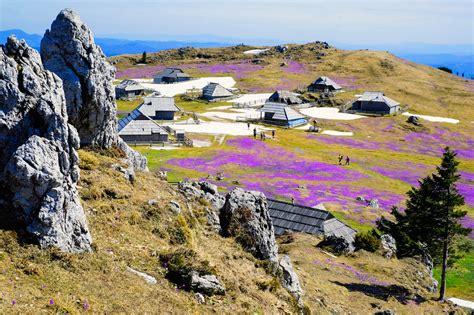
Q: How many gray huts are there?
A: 10